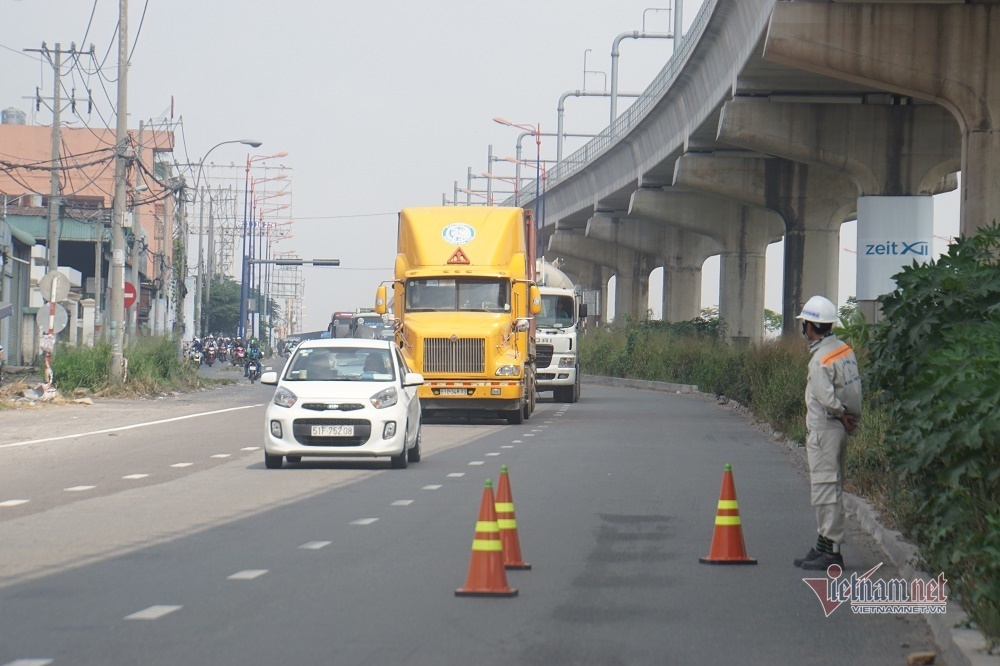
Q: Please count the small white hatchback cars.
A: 1